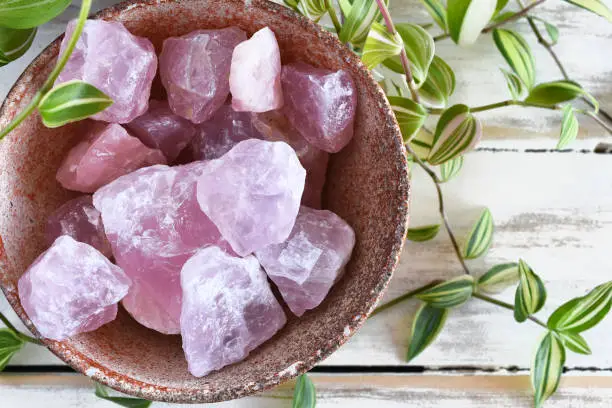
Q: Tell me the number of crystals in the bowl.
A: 14